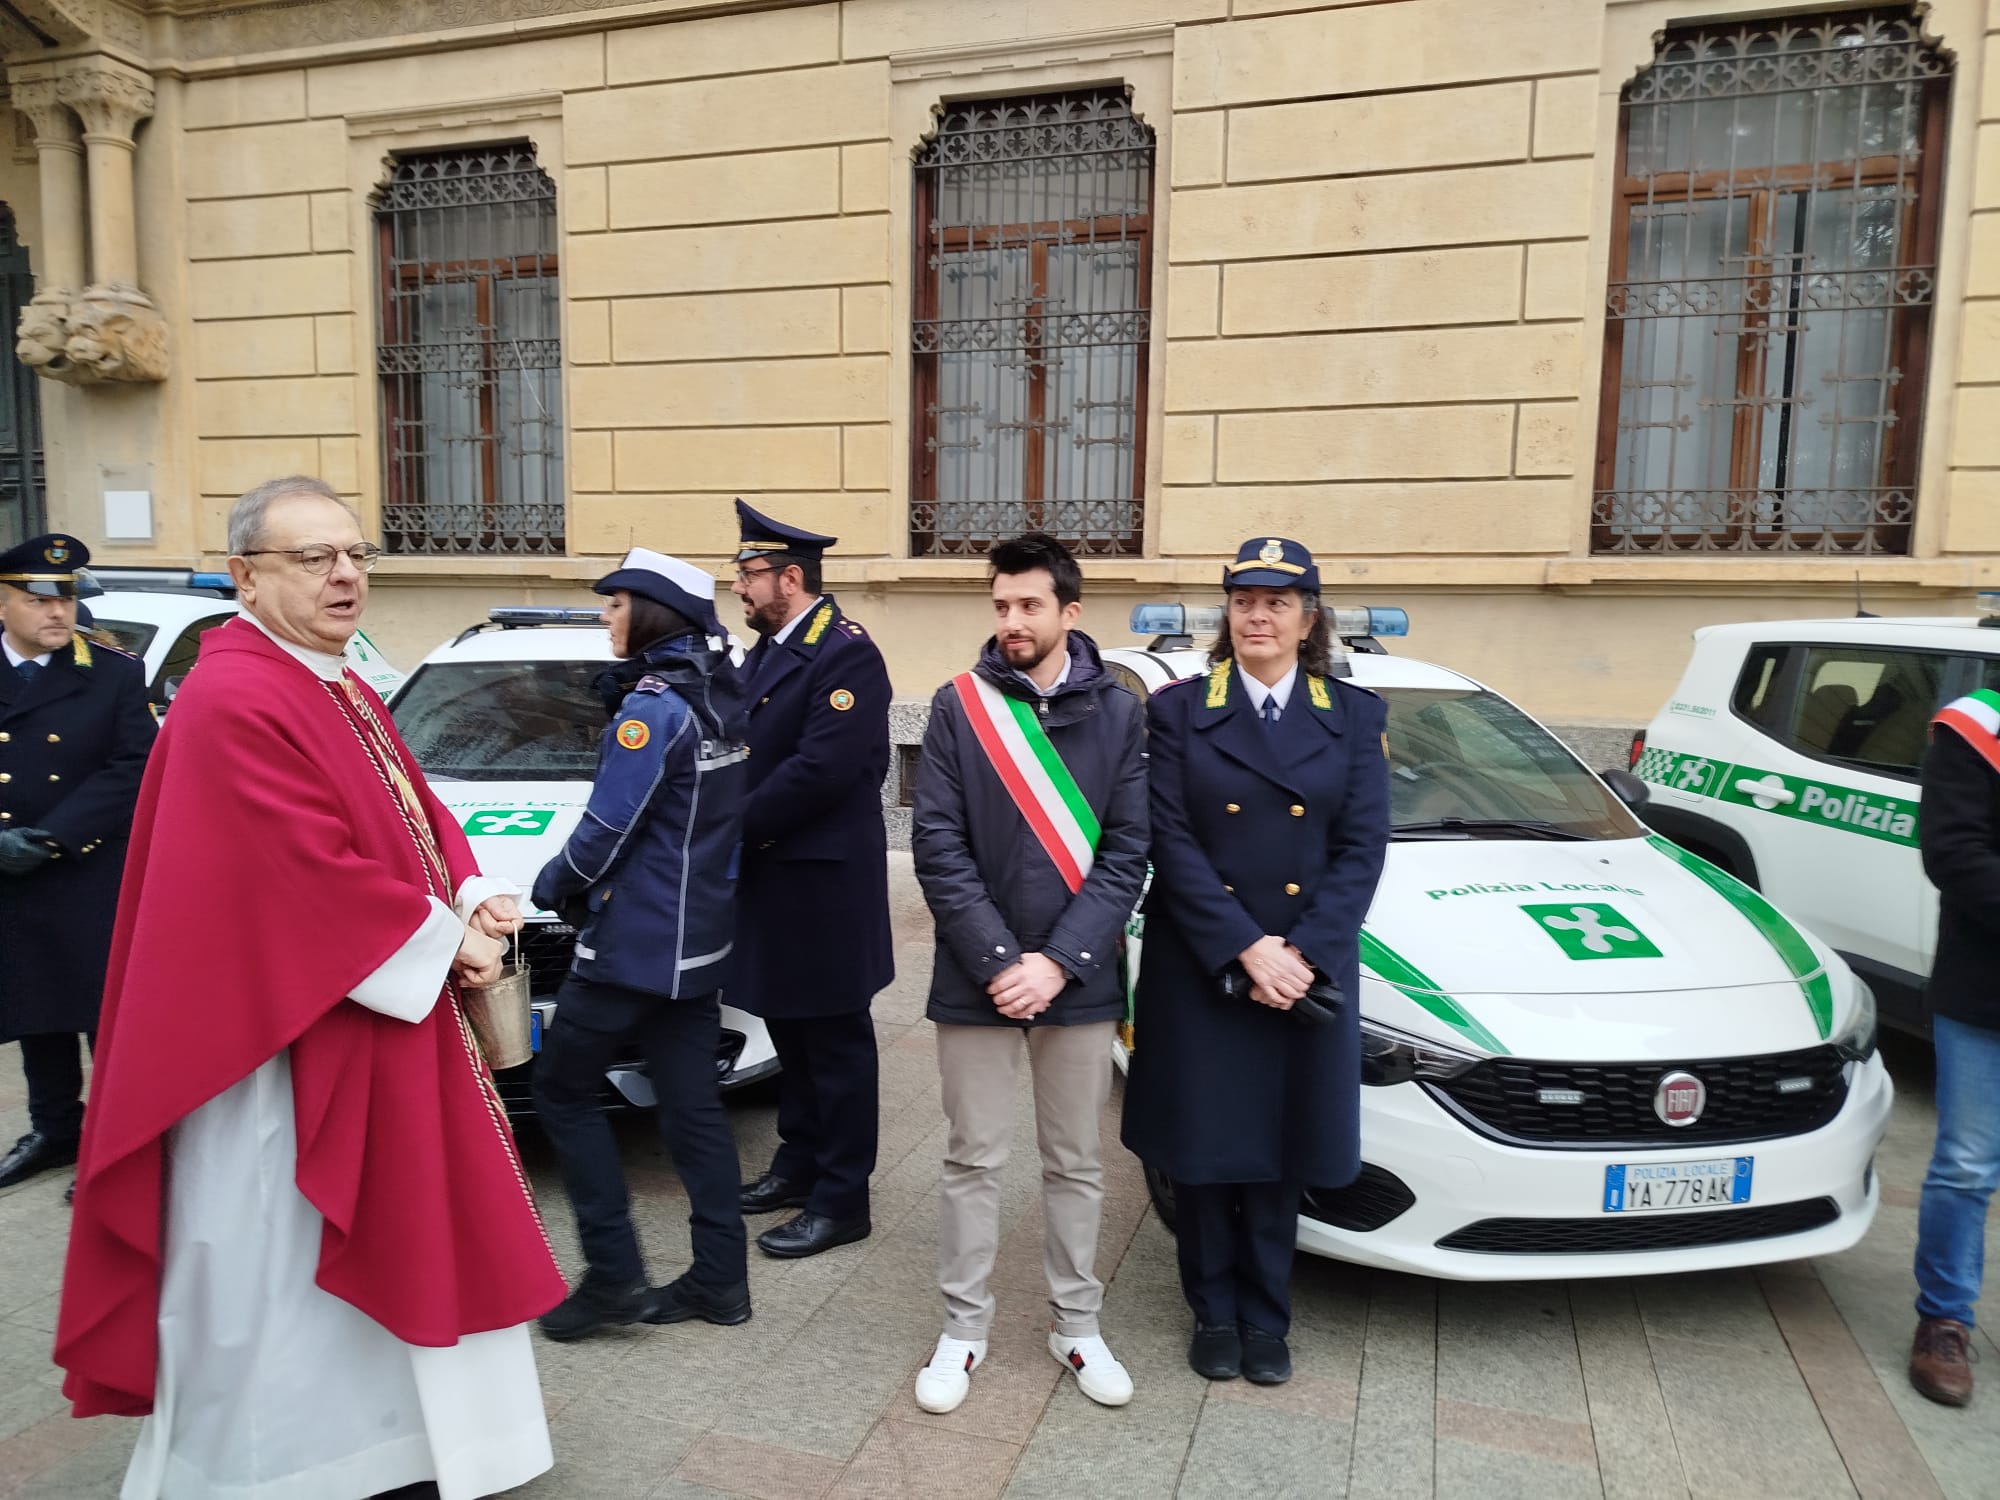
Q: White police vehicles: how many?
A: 4